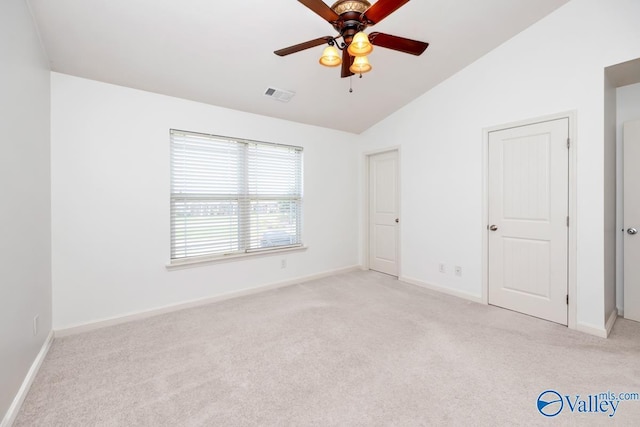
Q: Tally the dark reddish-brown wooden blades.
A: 5